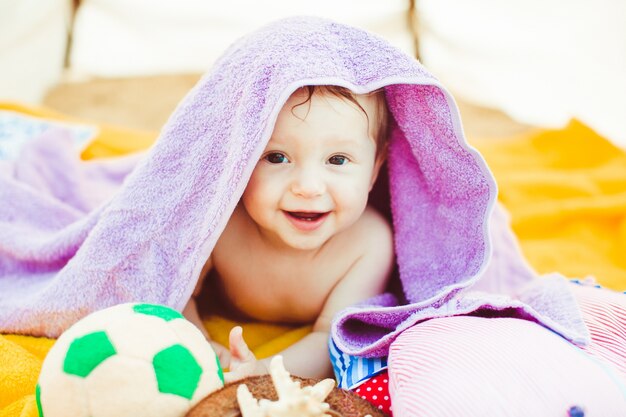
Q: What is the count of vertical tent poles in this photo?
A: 2